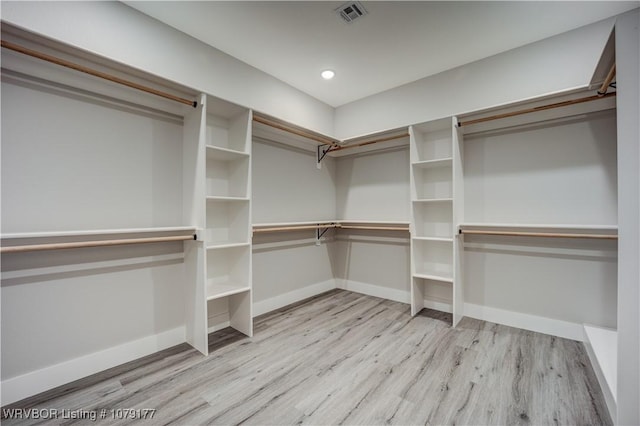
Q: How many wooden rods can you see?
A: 9